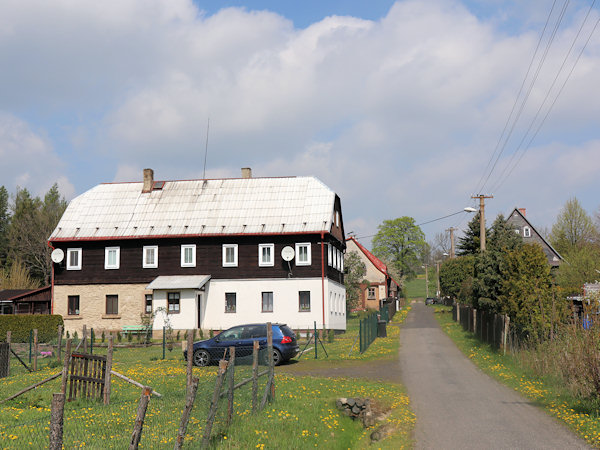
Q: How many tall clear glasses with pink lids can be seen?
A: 0